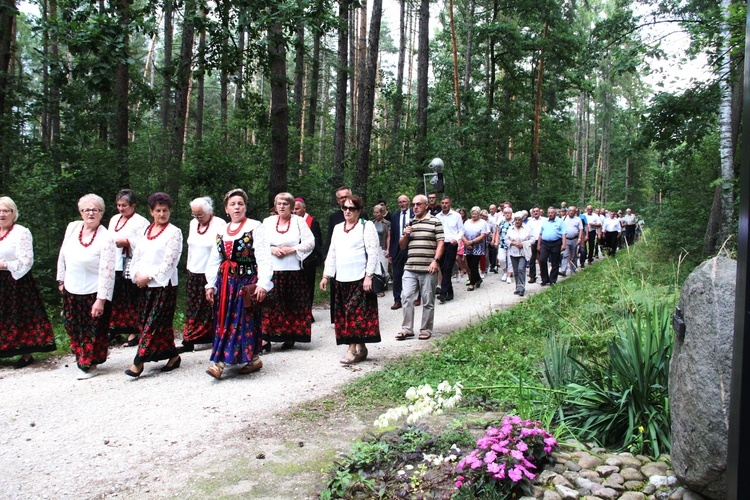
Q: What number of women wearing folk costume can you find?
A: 8